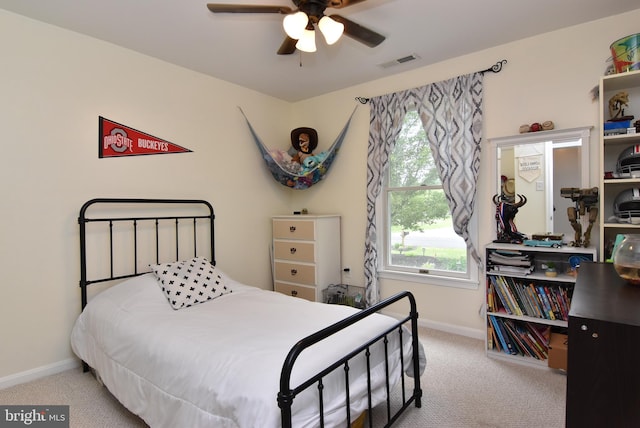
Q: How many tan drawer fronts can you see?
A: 4